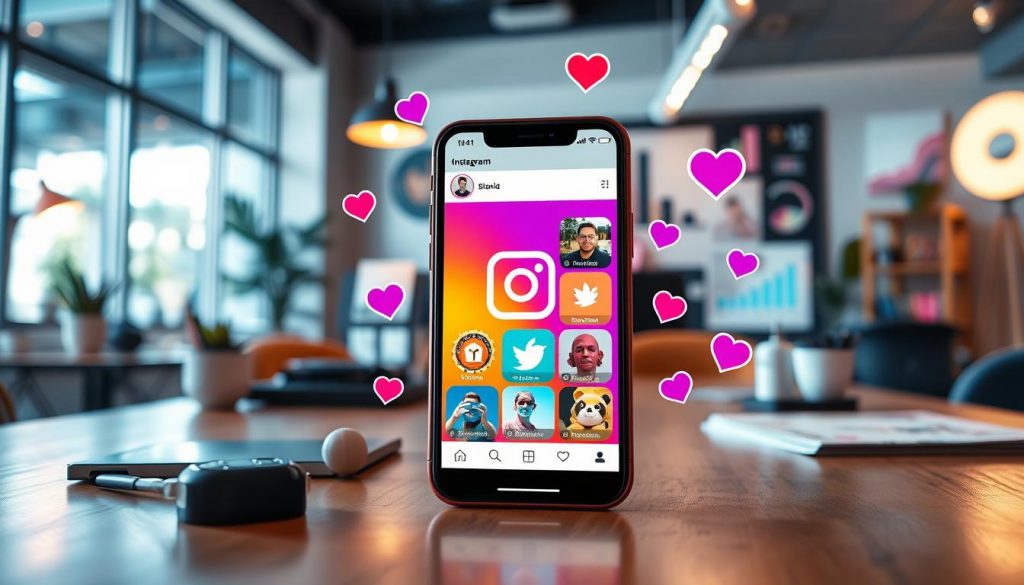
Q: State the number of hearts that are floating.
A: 11